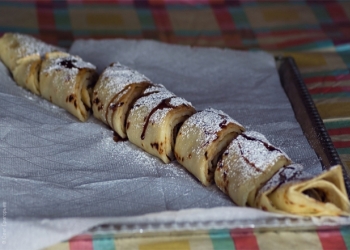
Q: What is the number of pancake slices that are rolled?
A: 7